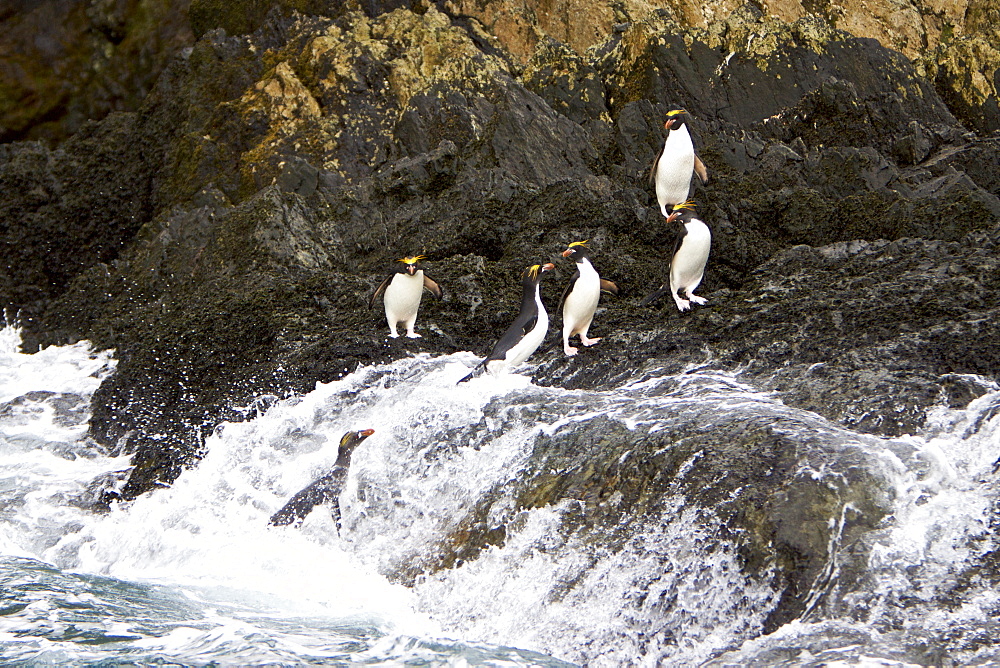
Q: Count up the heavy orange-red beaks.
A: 6